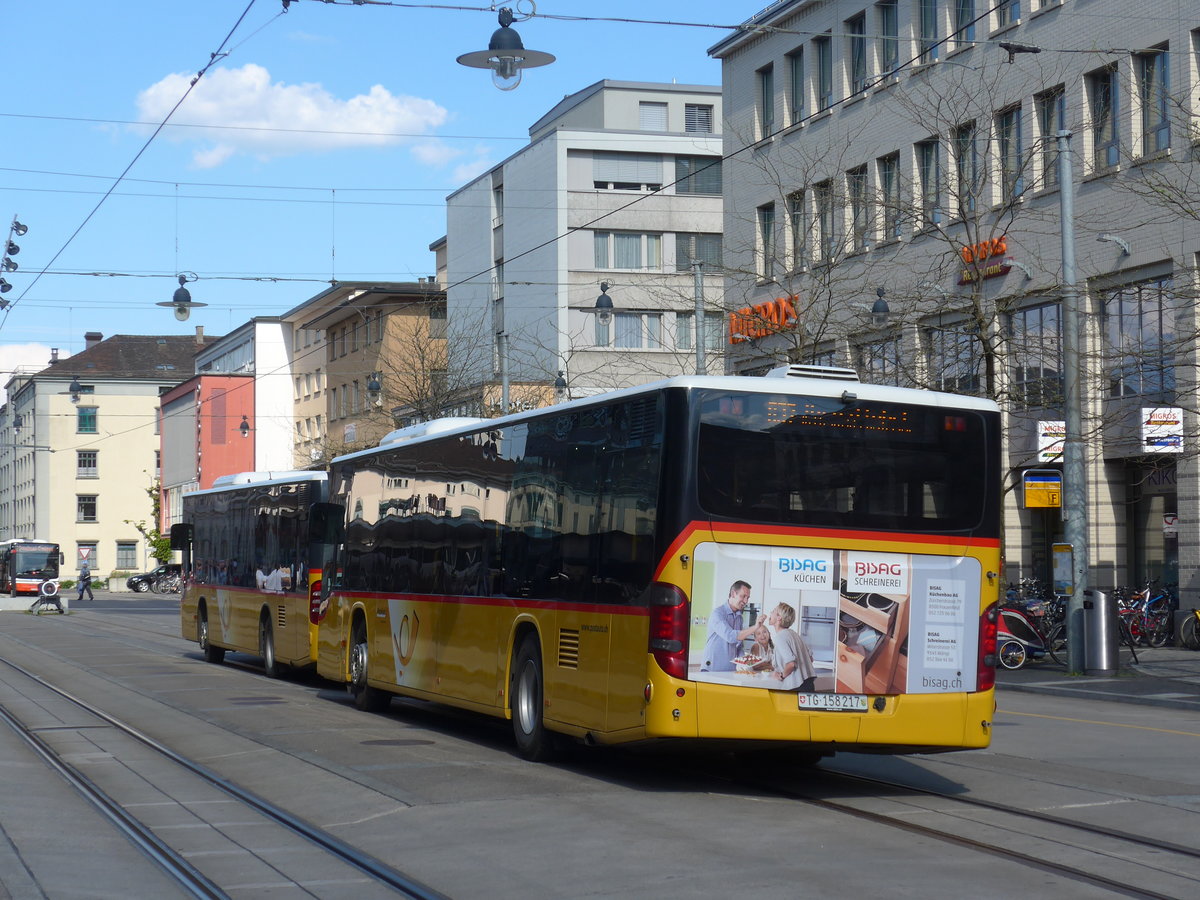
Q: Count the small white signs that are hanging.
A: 2